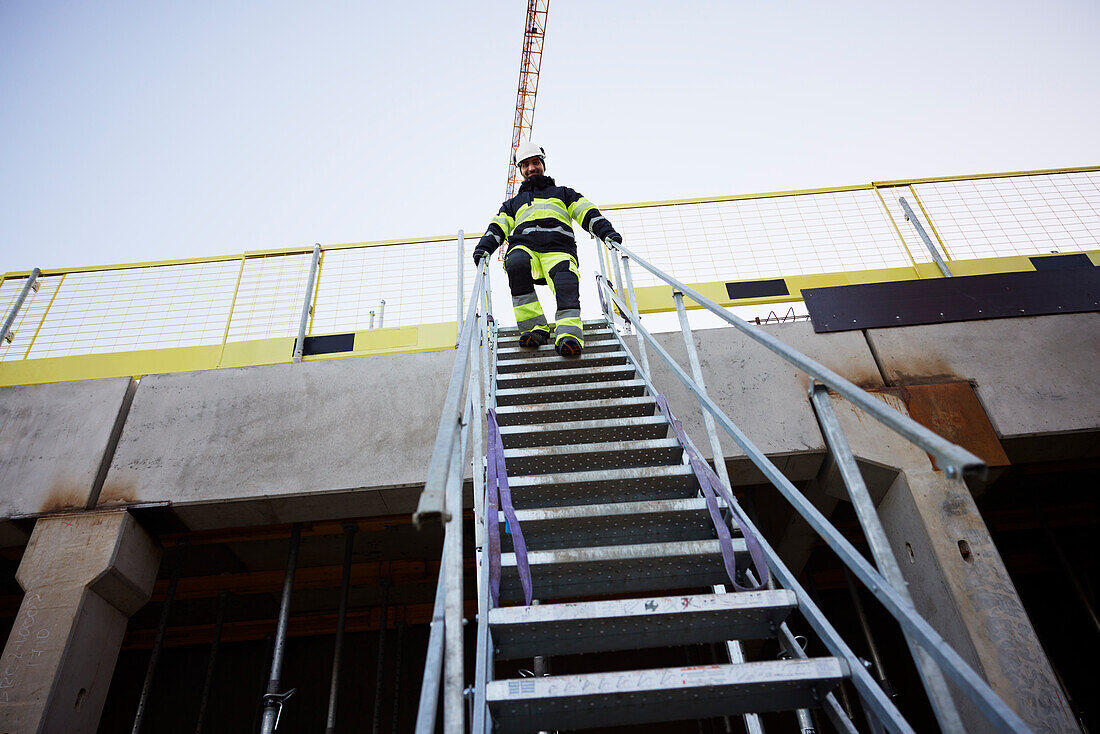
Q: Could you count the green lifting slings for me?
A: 0